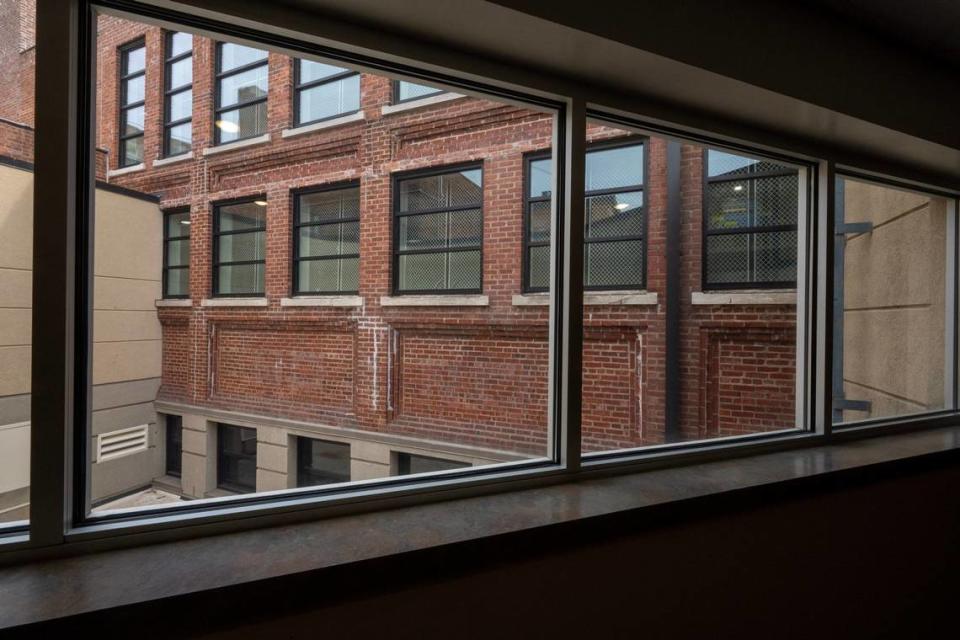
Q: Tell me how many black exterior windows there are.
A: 15